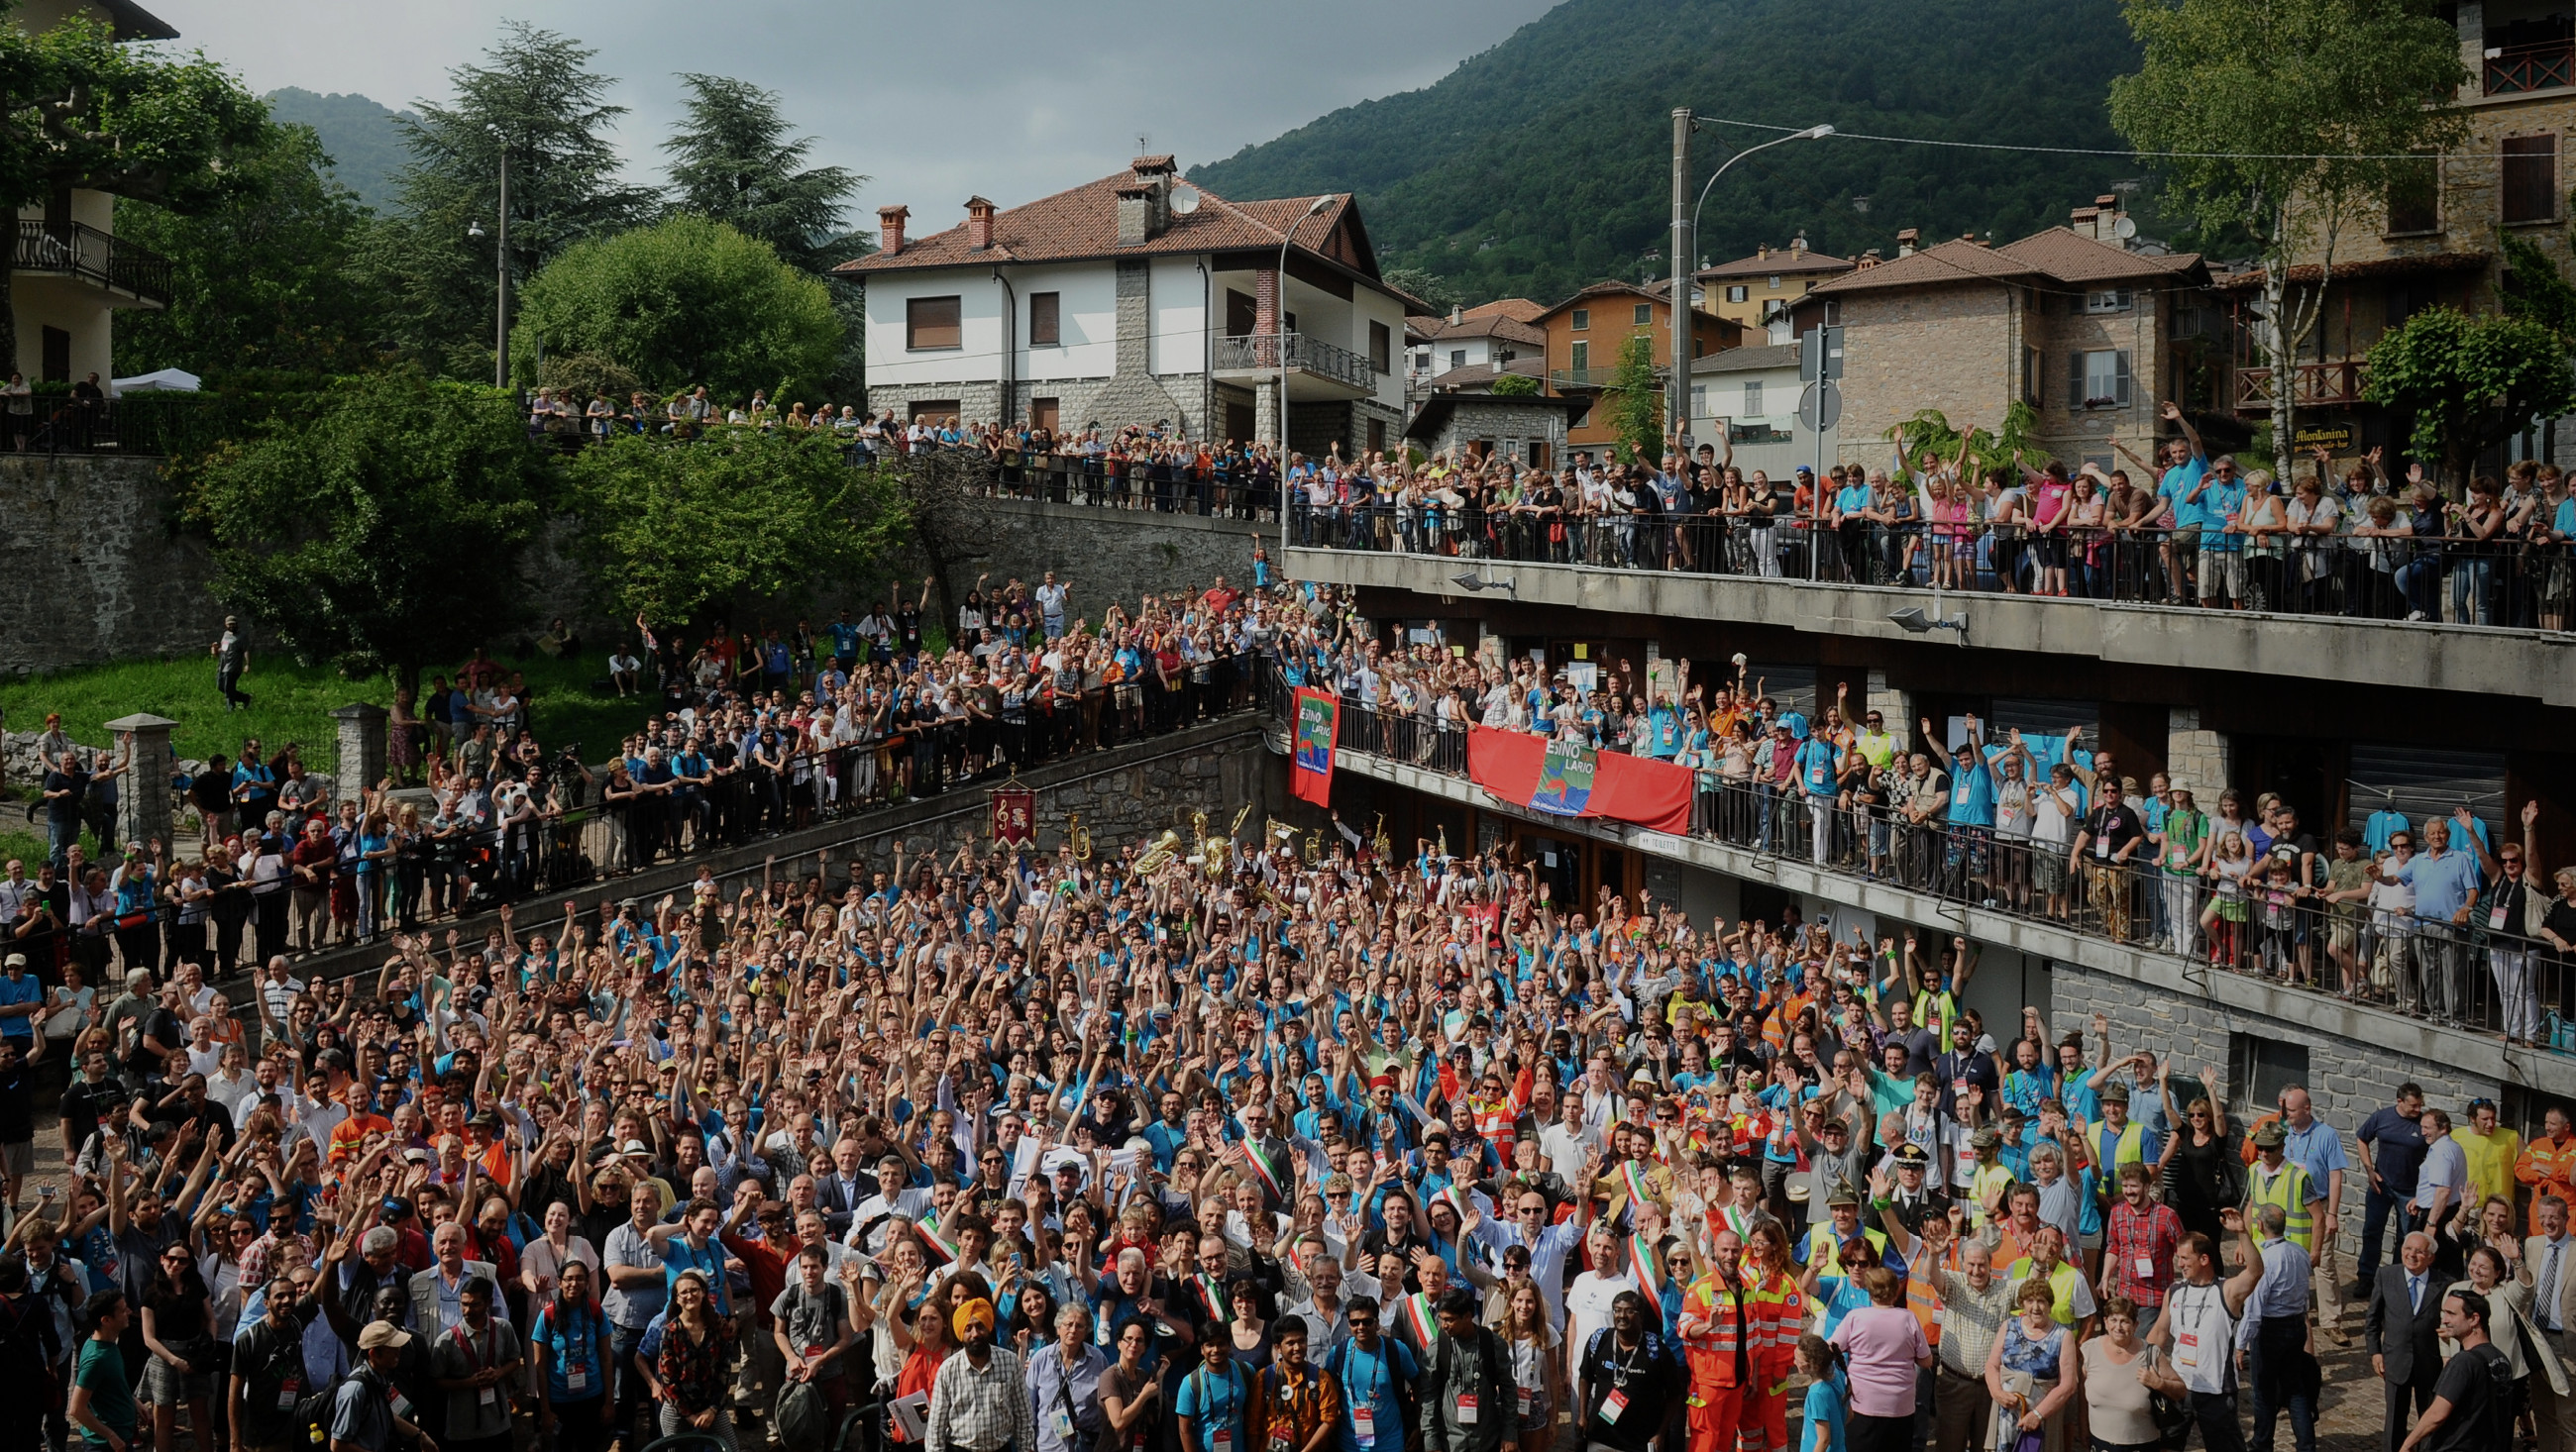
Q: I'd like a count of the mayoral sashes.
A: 11